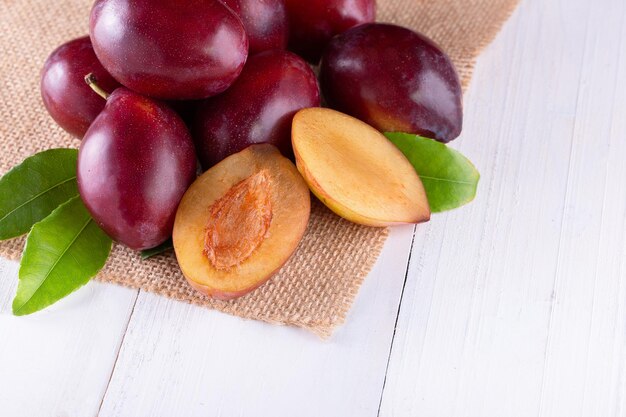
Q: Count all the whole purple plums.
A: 7